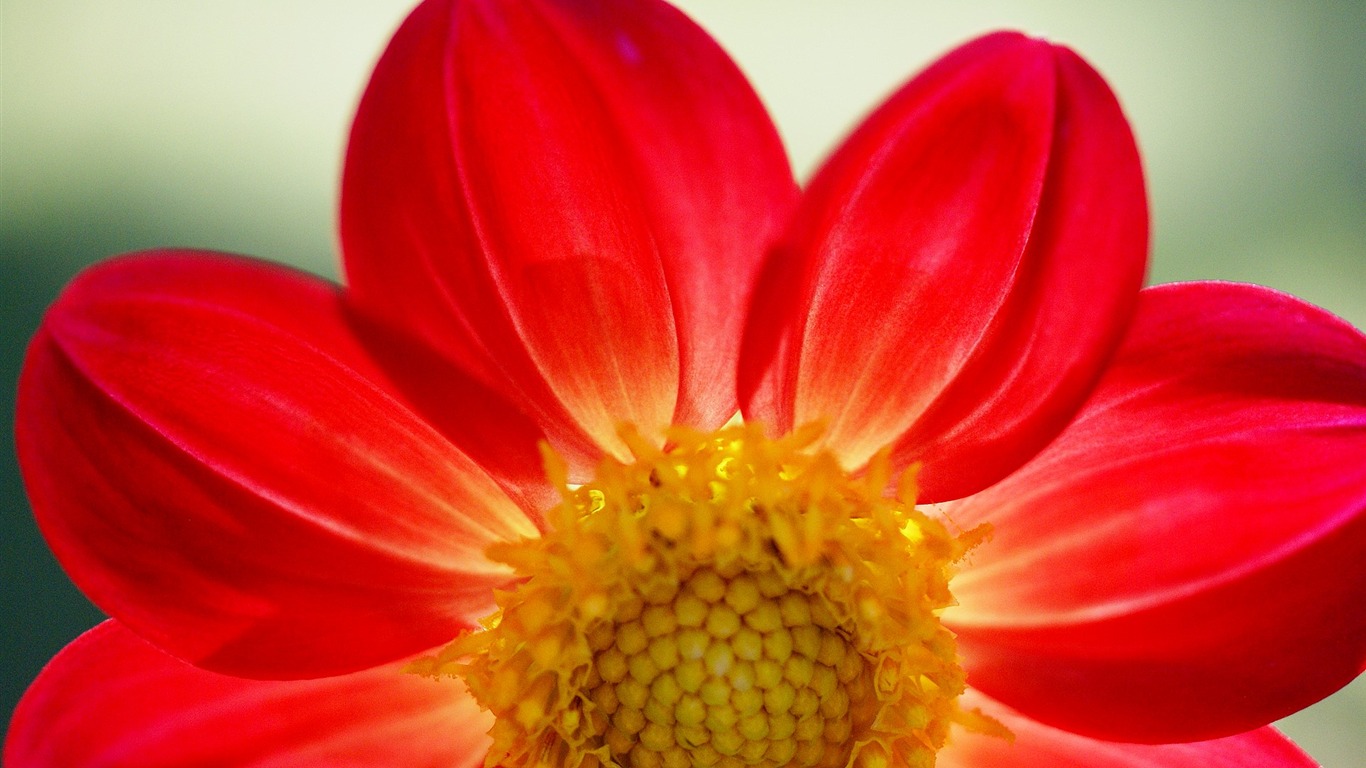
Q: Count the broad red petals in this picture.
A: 6